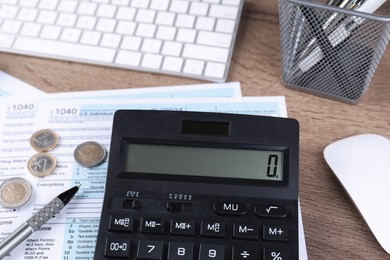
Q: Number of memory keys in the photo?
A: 6